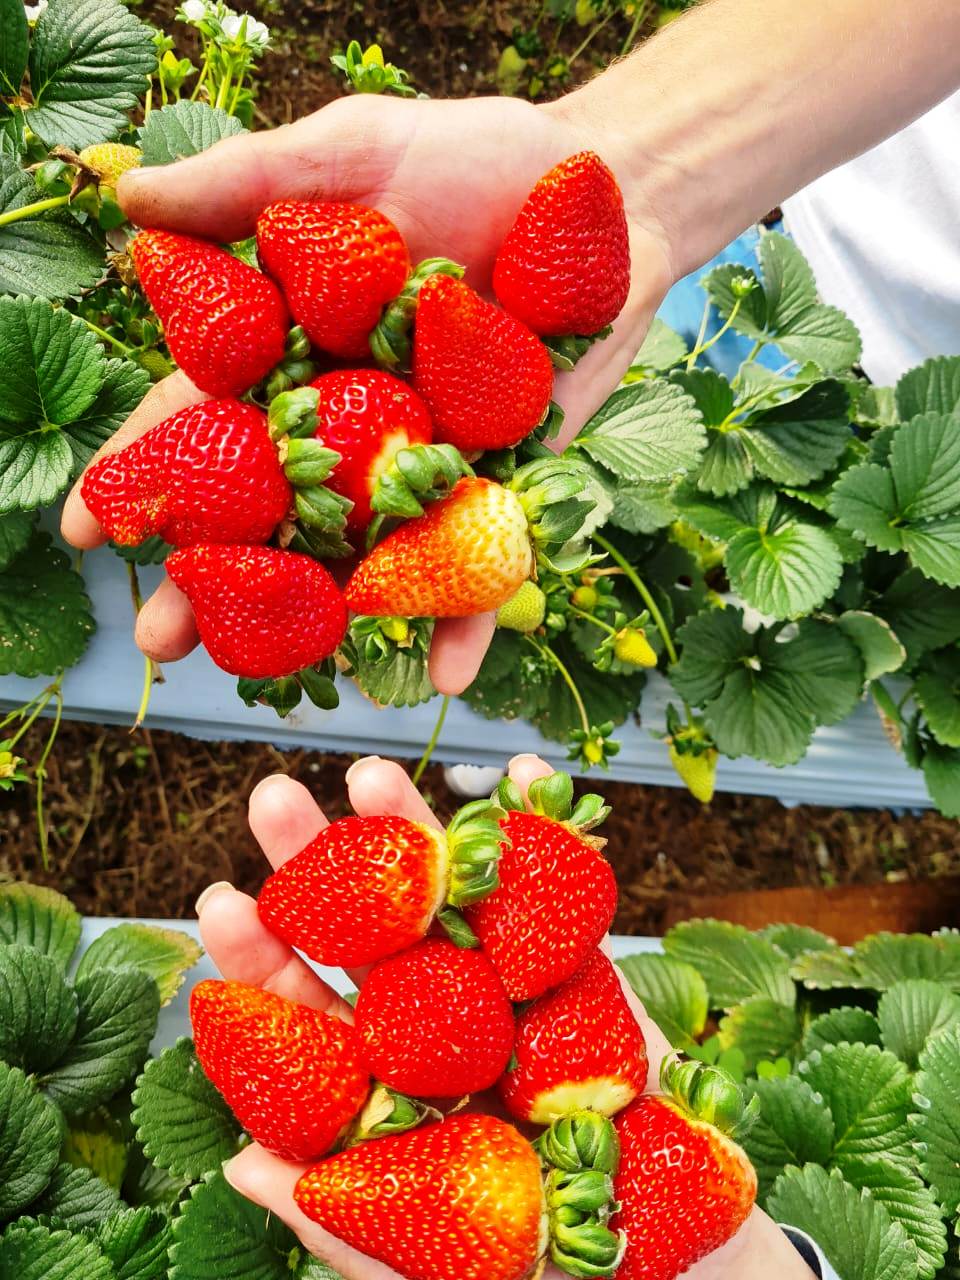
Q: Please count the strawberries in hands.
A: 15